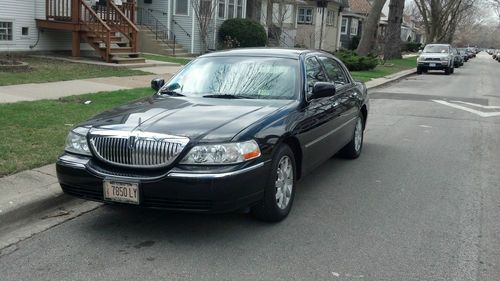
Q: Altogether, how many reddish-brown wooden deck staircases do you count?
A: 1